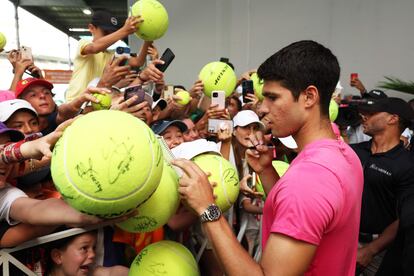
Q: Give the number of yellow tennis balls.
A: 12